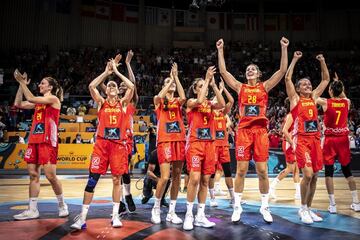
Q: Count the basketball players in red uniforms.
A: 10